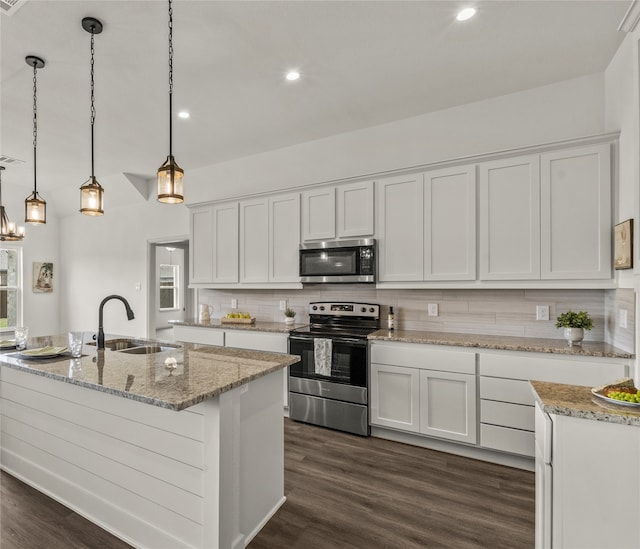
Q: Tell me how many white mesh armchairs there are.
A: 0